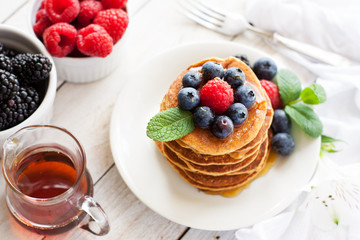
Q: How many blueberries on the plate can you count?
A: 11